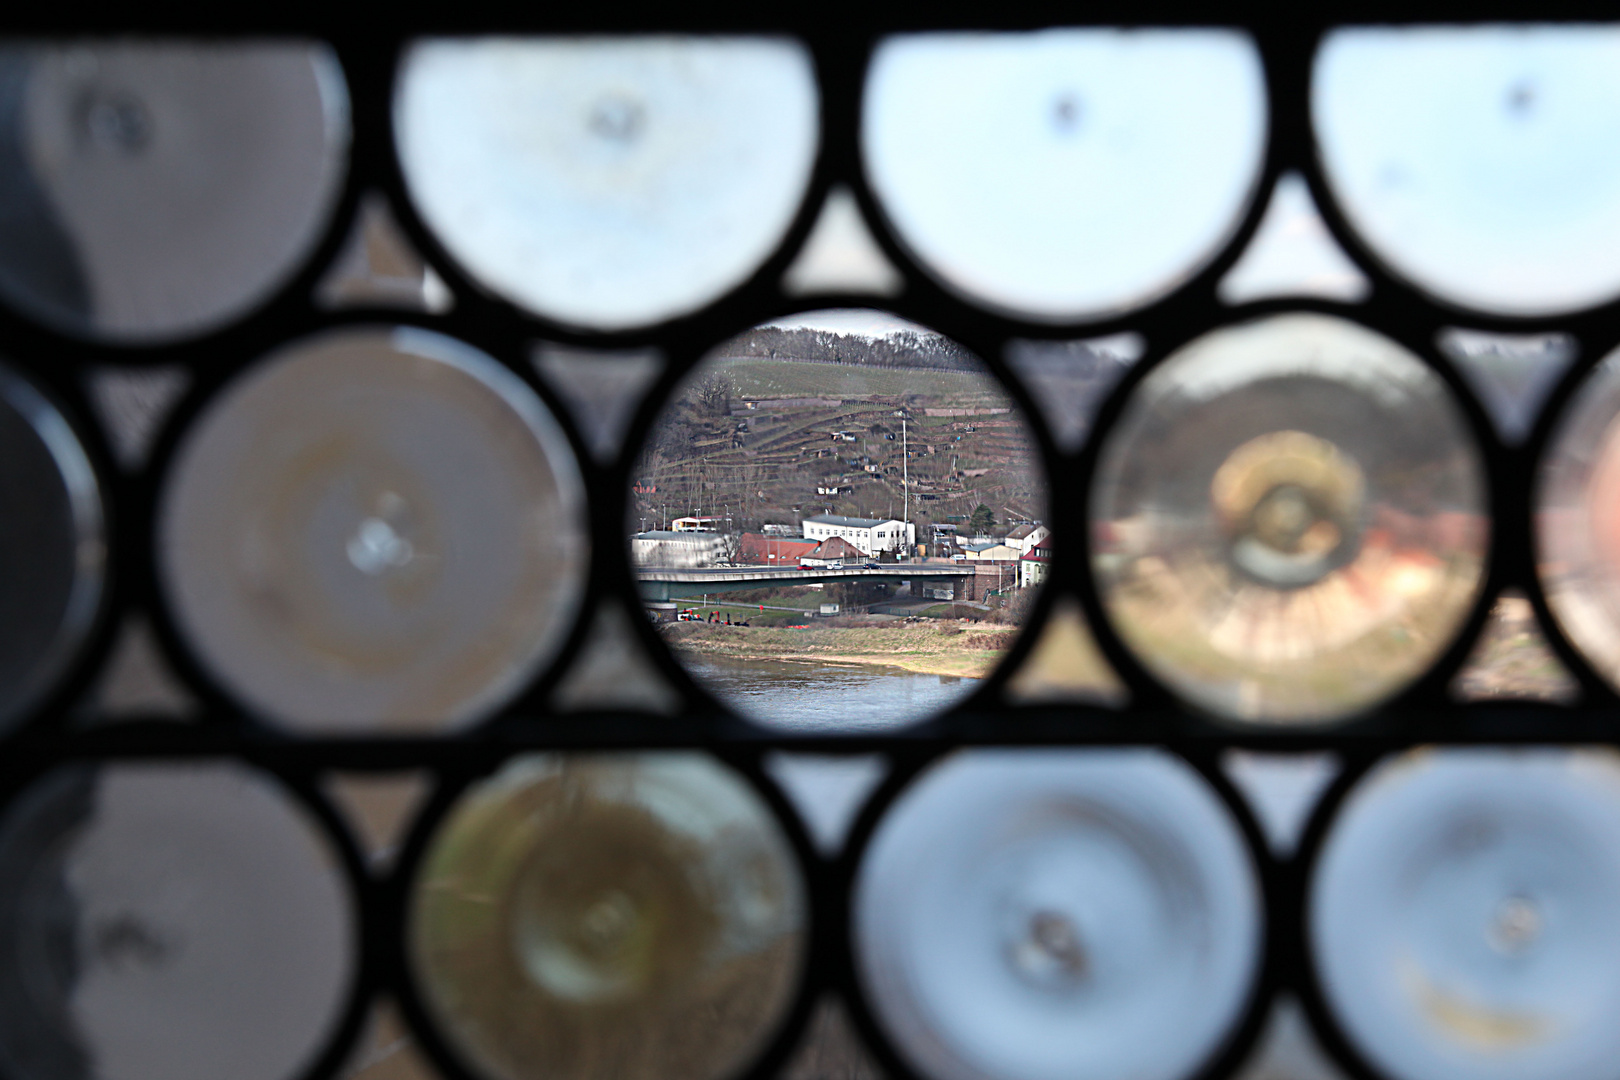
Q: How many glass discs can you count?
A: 13